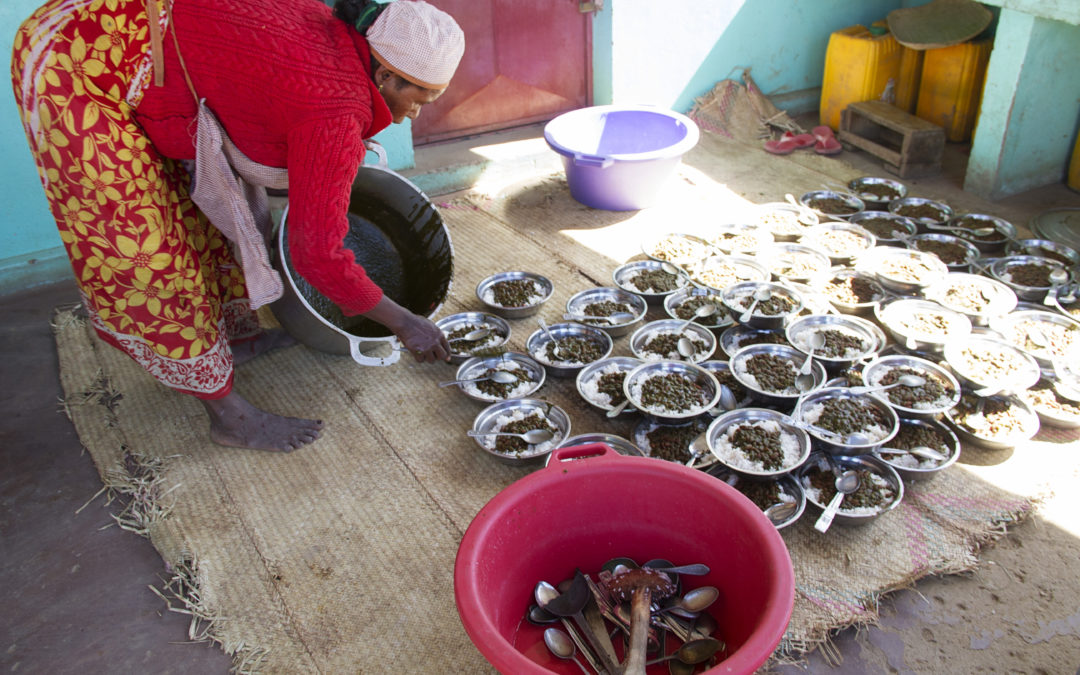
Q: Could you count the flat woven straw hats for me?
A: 1